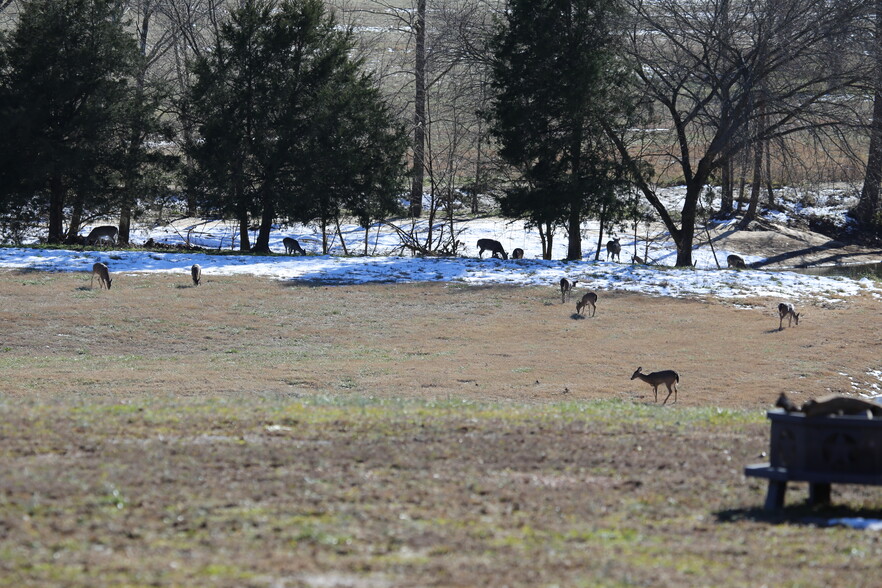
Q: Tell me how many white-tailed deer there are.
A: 12